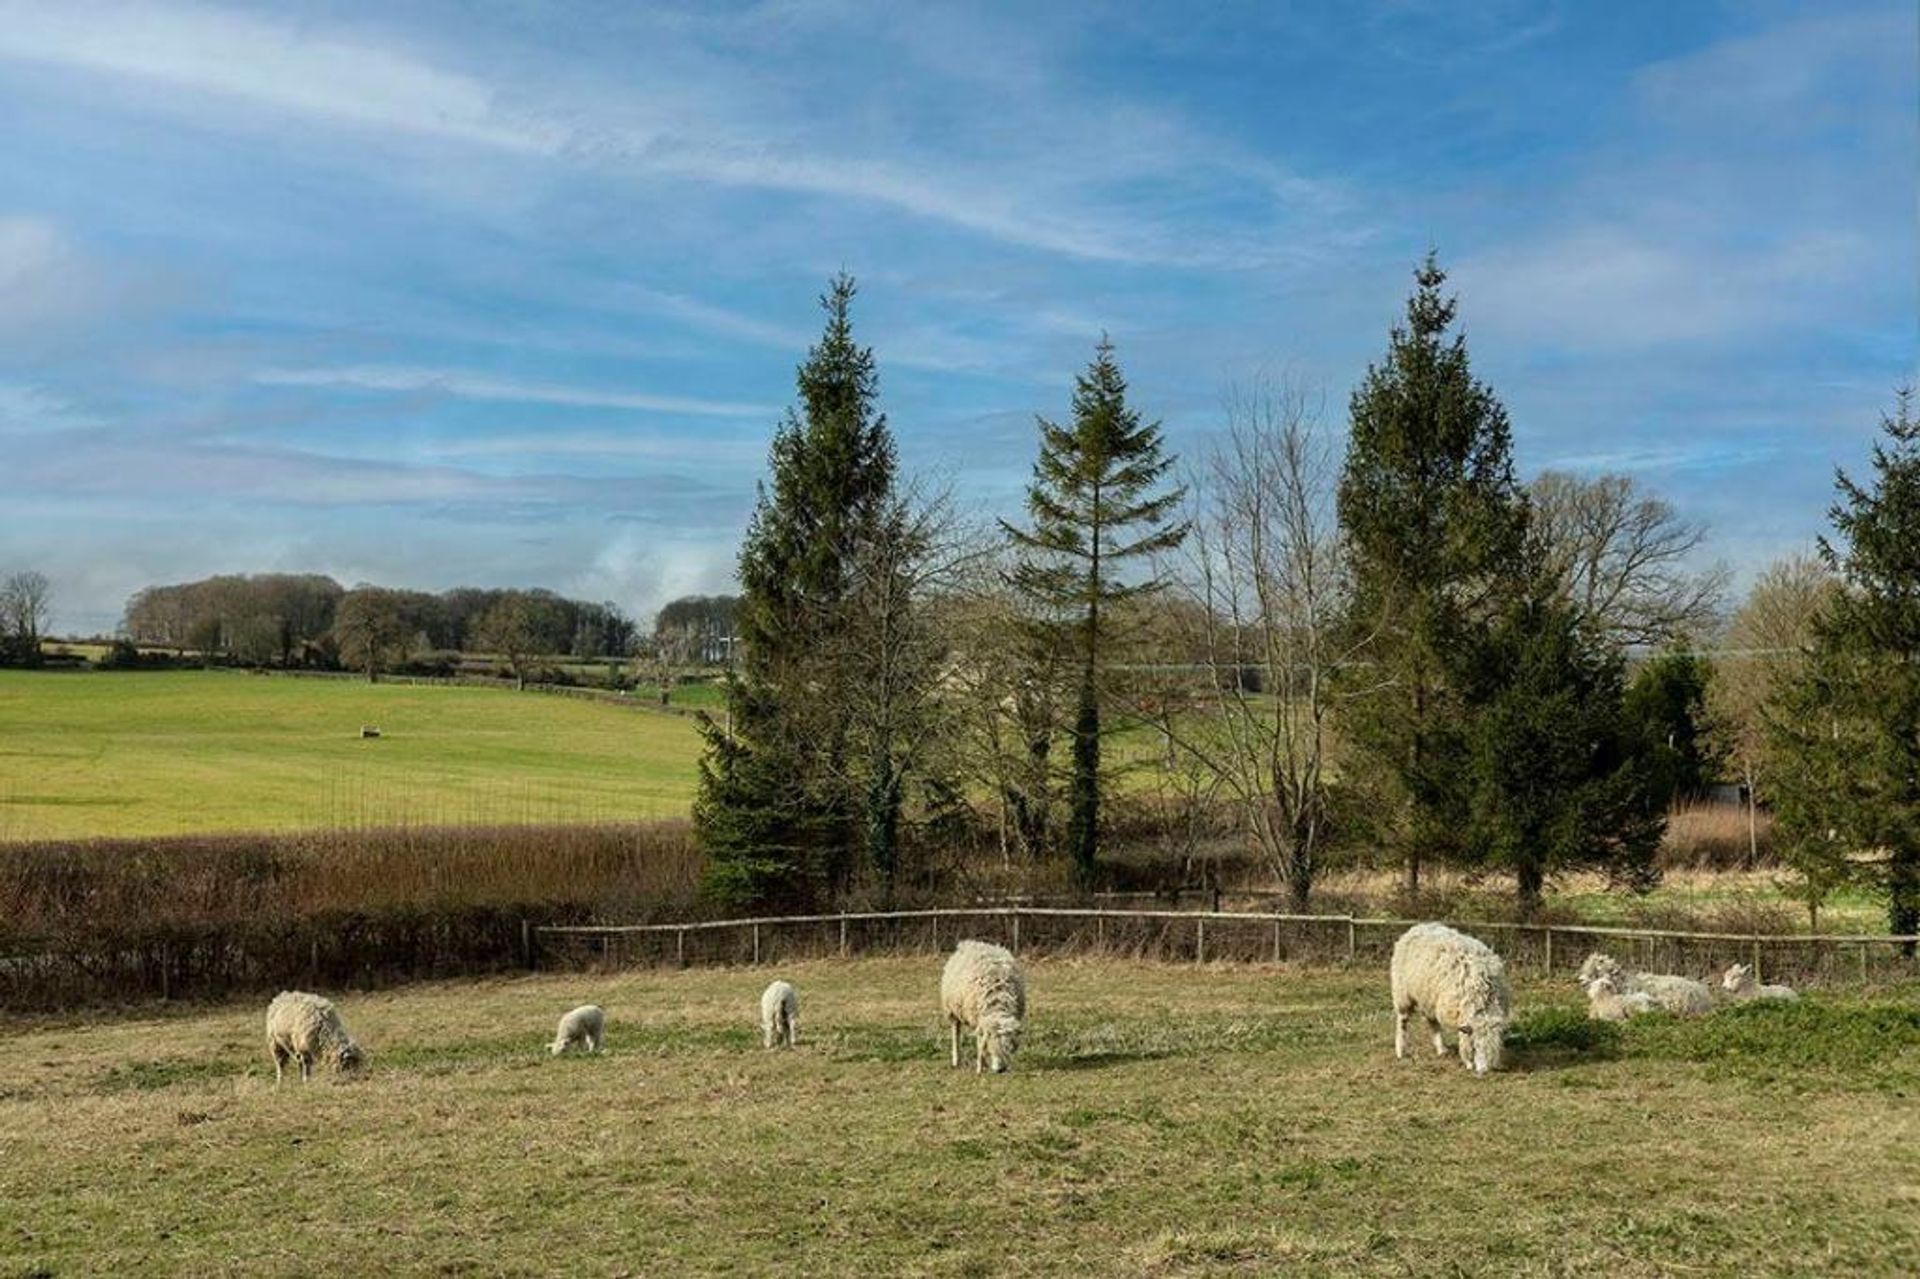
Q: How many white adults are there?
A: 4